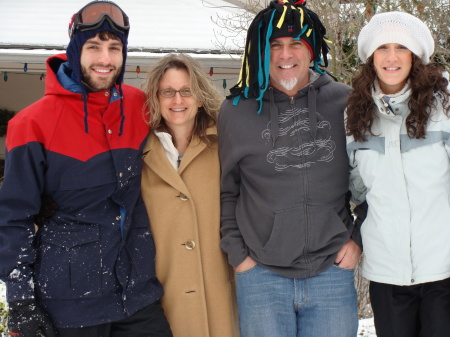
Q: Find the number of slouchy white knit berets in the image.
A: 1